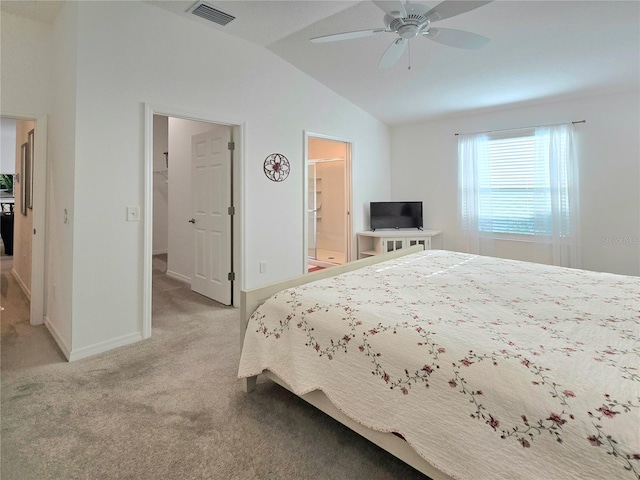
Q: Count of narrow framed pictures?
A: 2